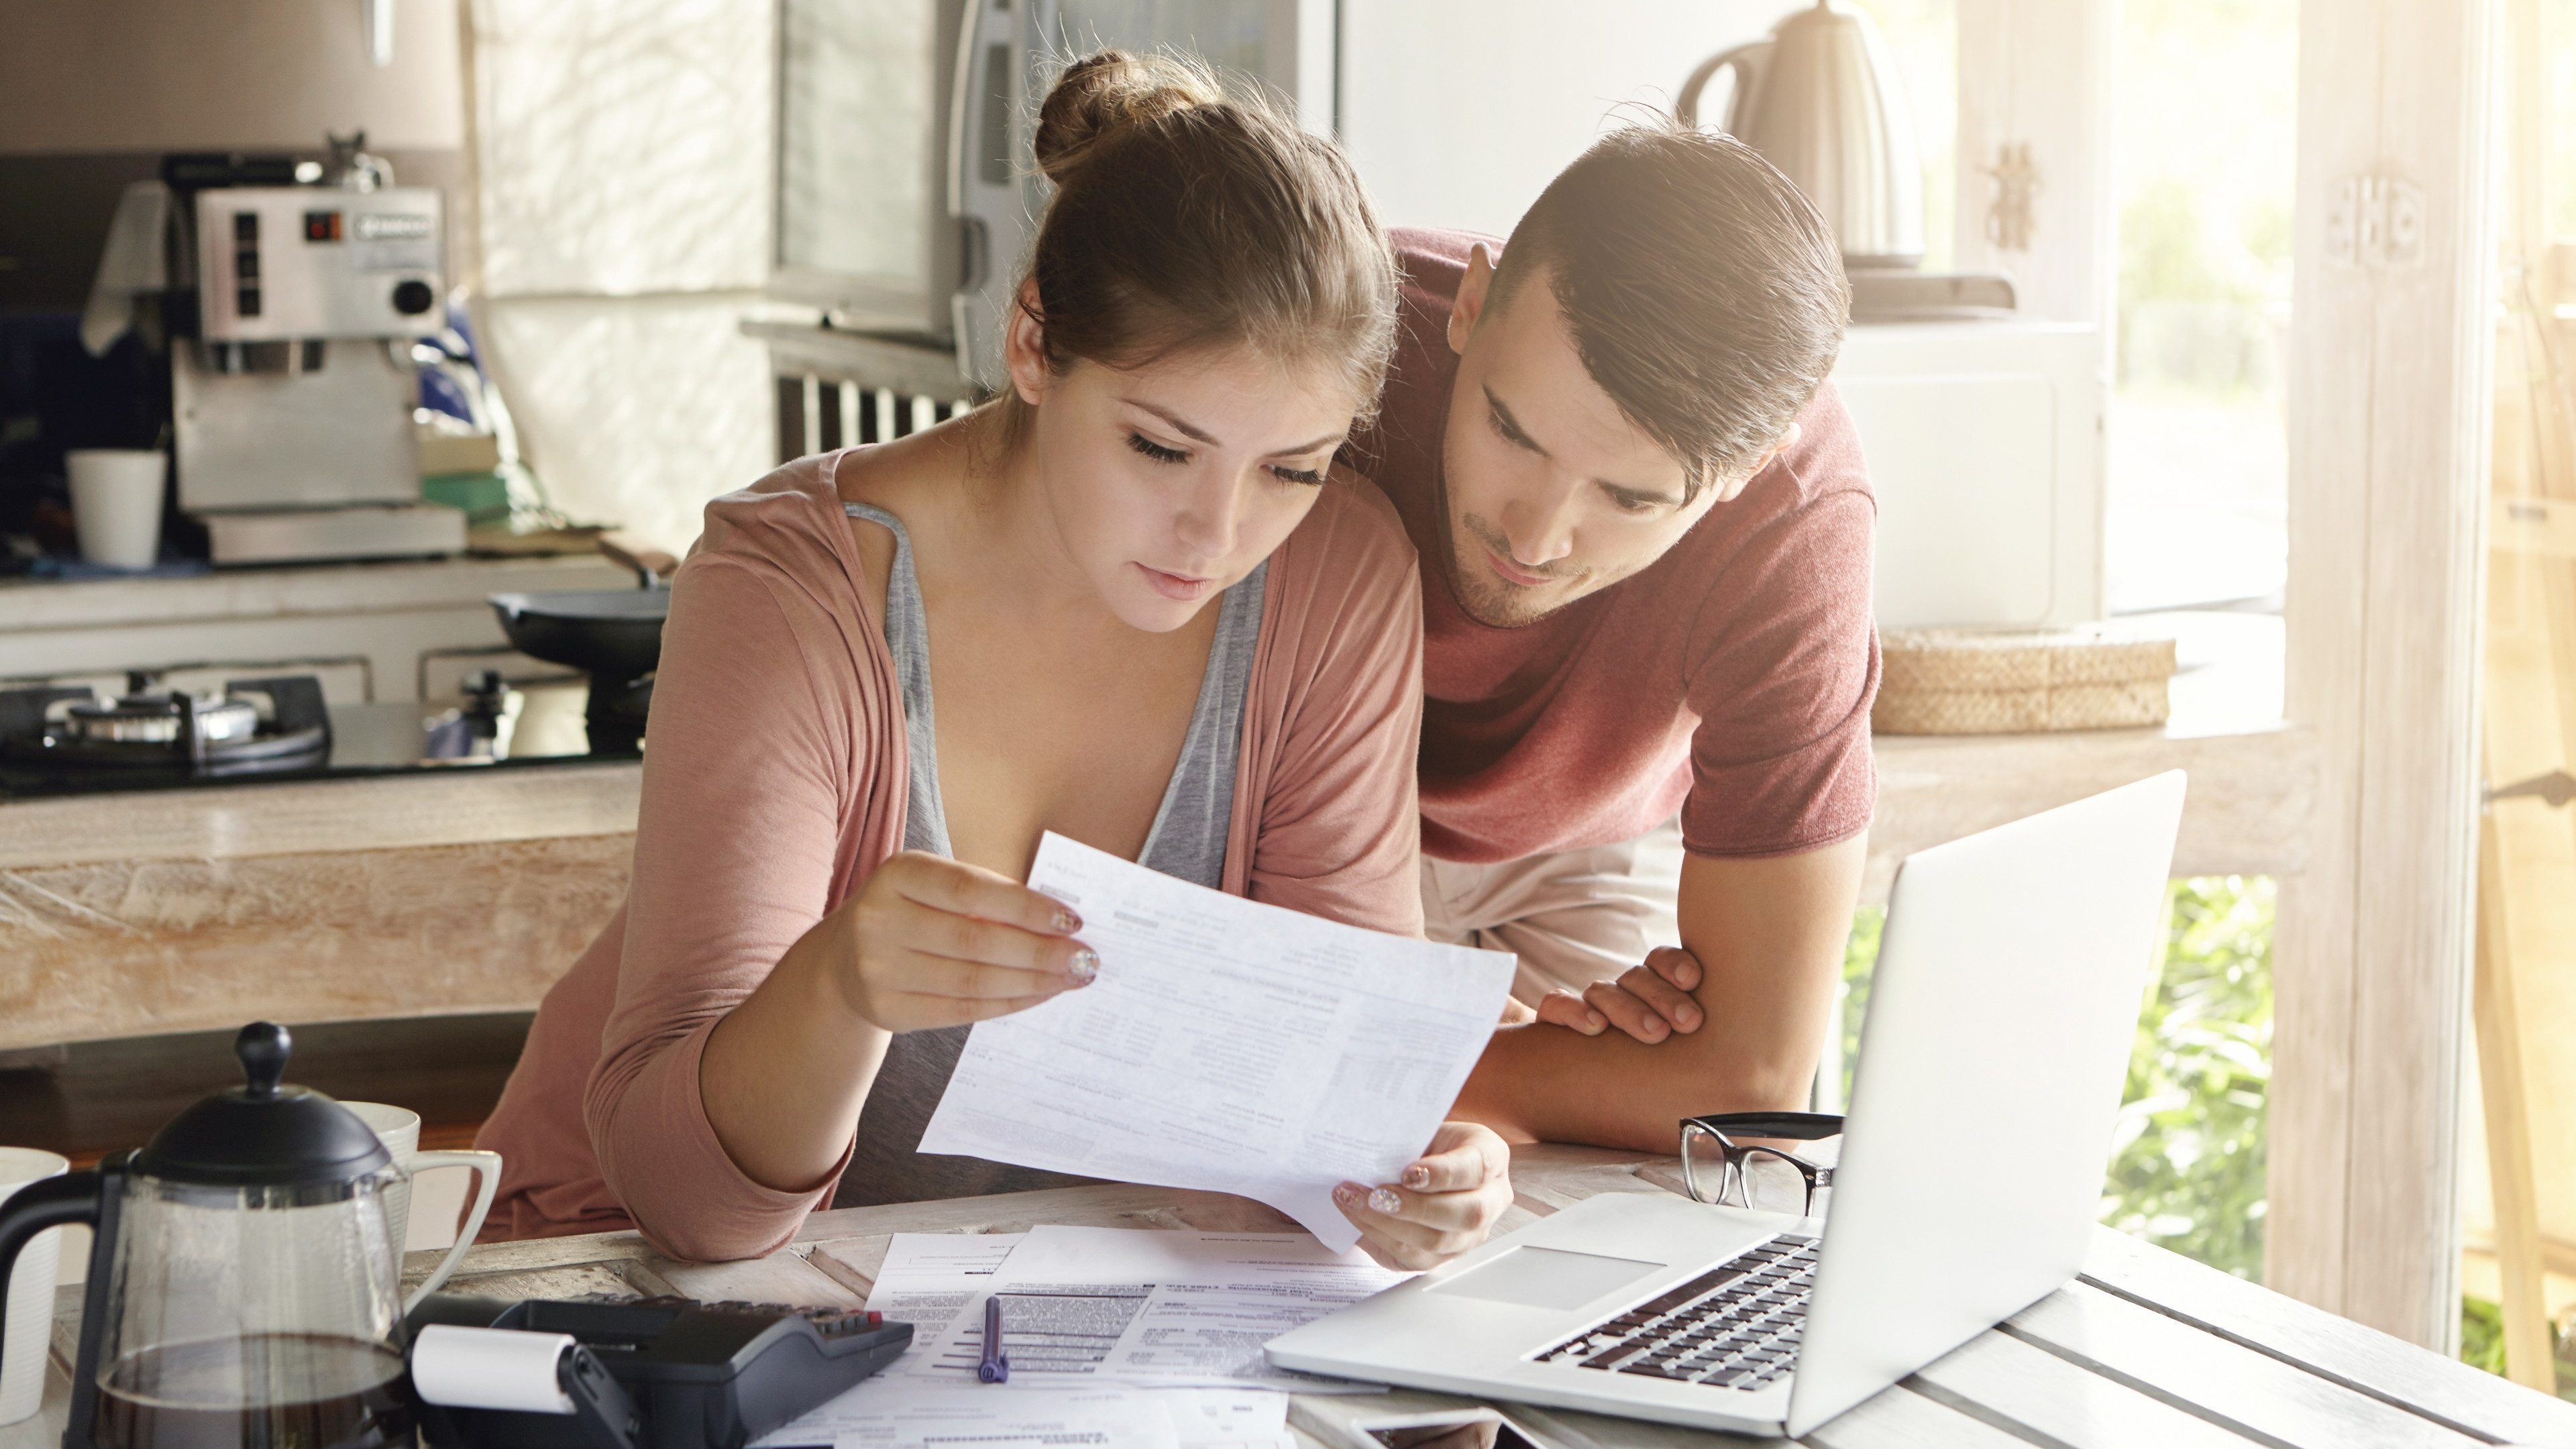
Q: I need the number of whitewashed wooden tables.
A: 1